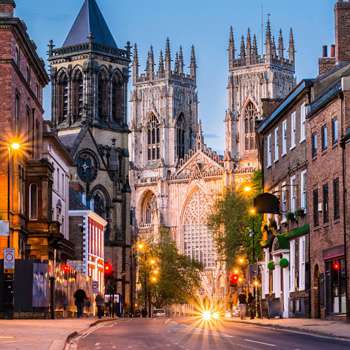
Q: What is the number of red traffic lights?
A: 2